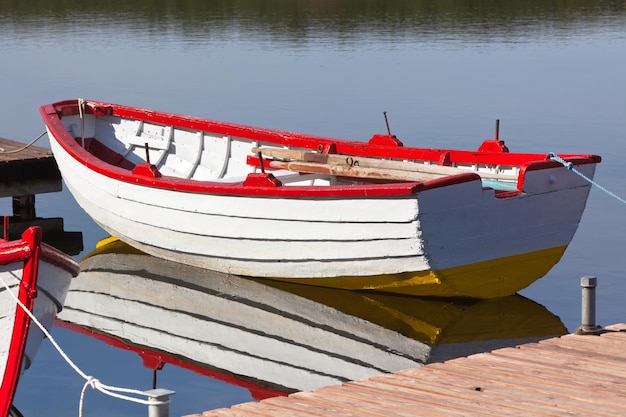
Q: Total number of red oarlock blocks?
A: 4